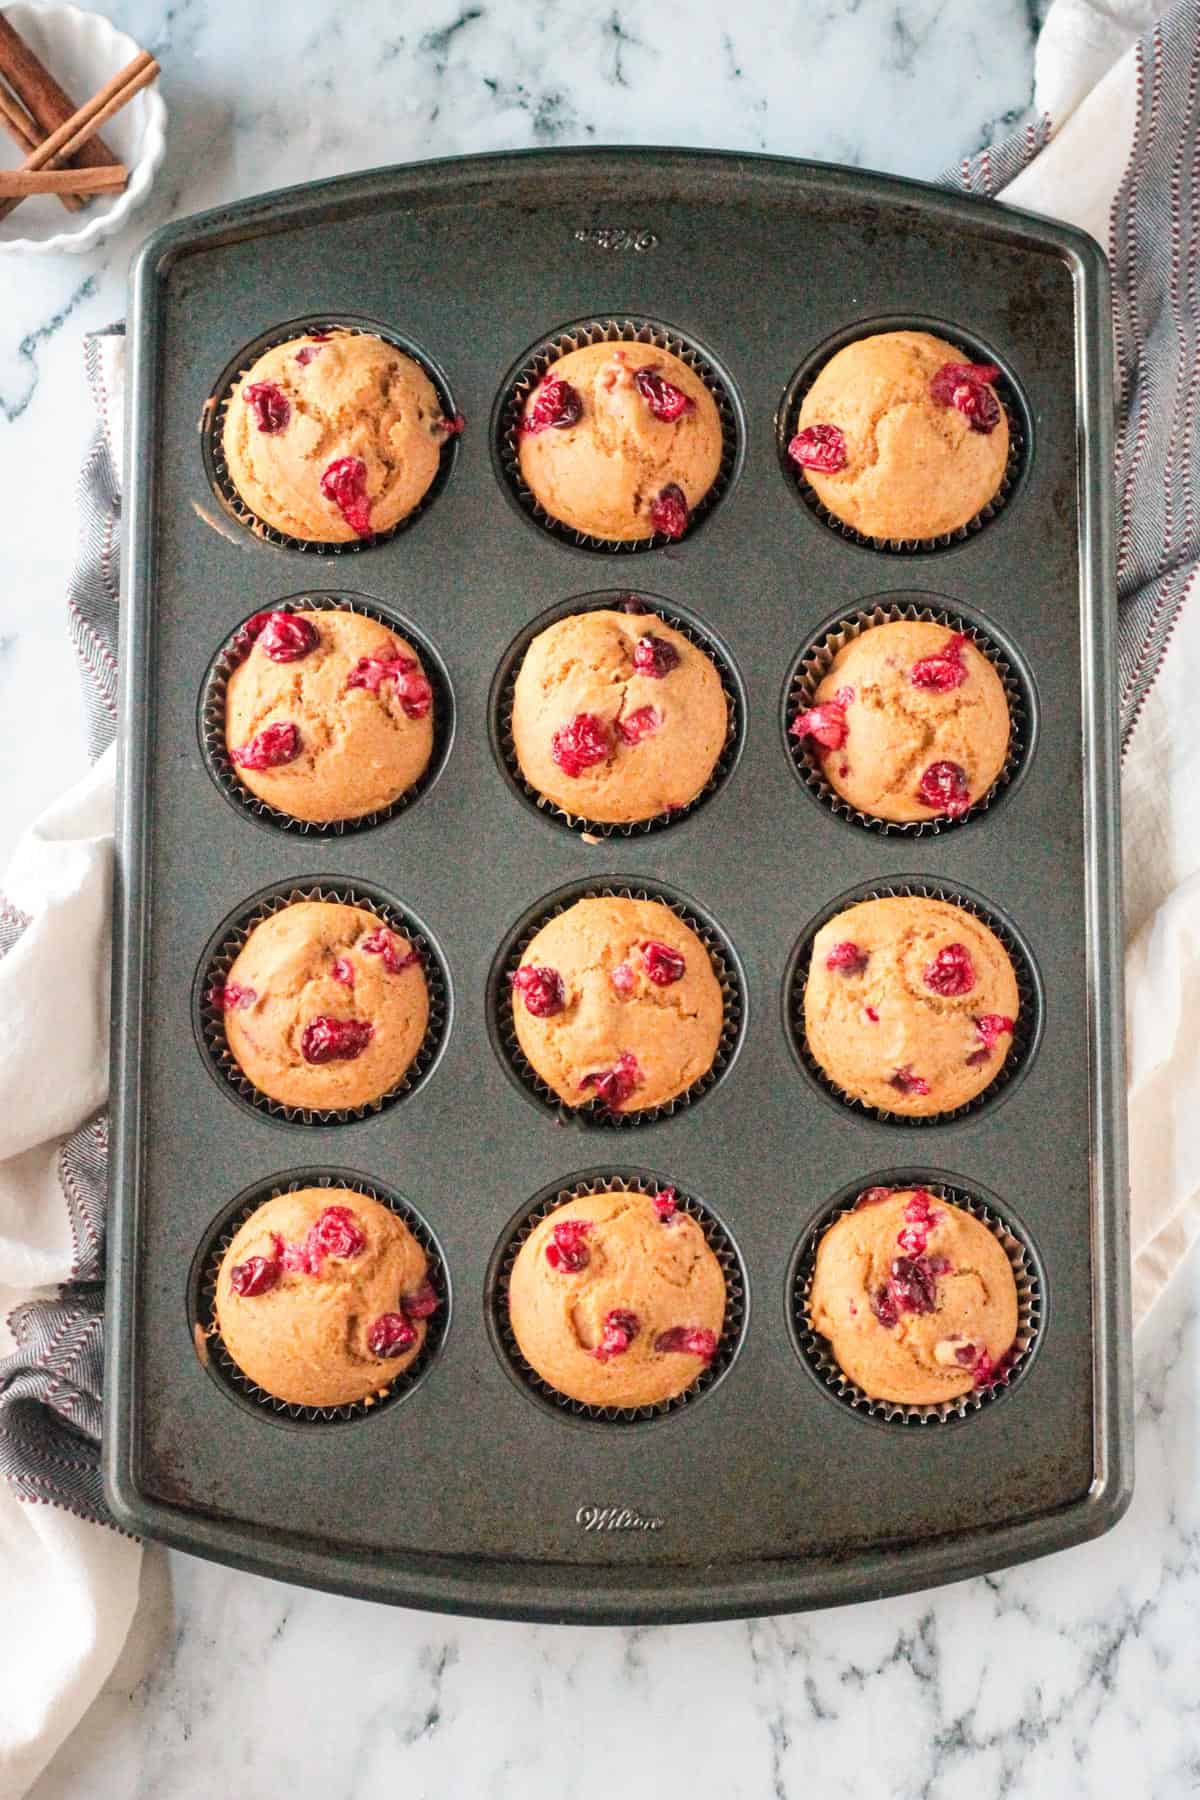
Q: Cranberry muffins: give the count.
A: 12